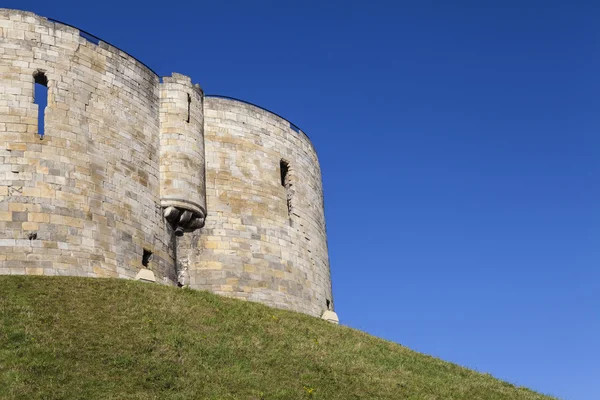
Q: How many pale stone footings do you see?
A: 2